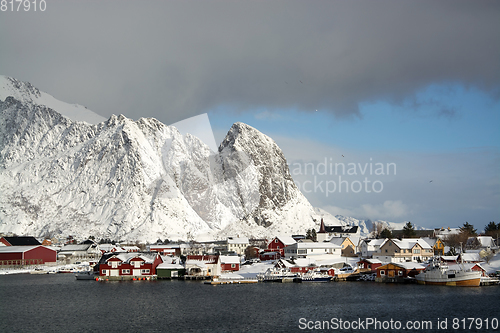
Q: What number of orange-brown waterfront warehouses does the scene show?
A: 1